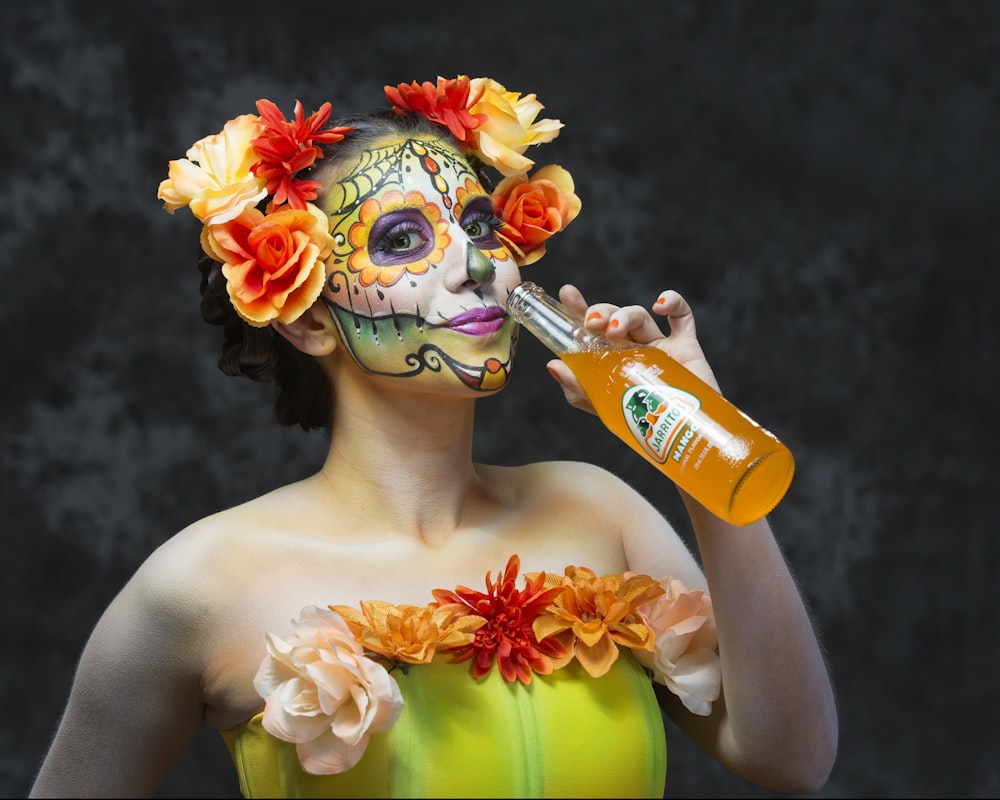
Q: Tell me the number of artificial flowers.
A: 11